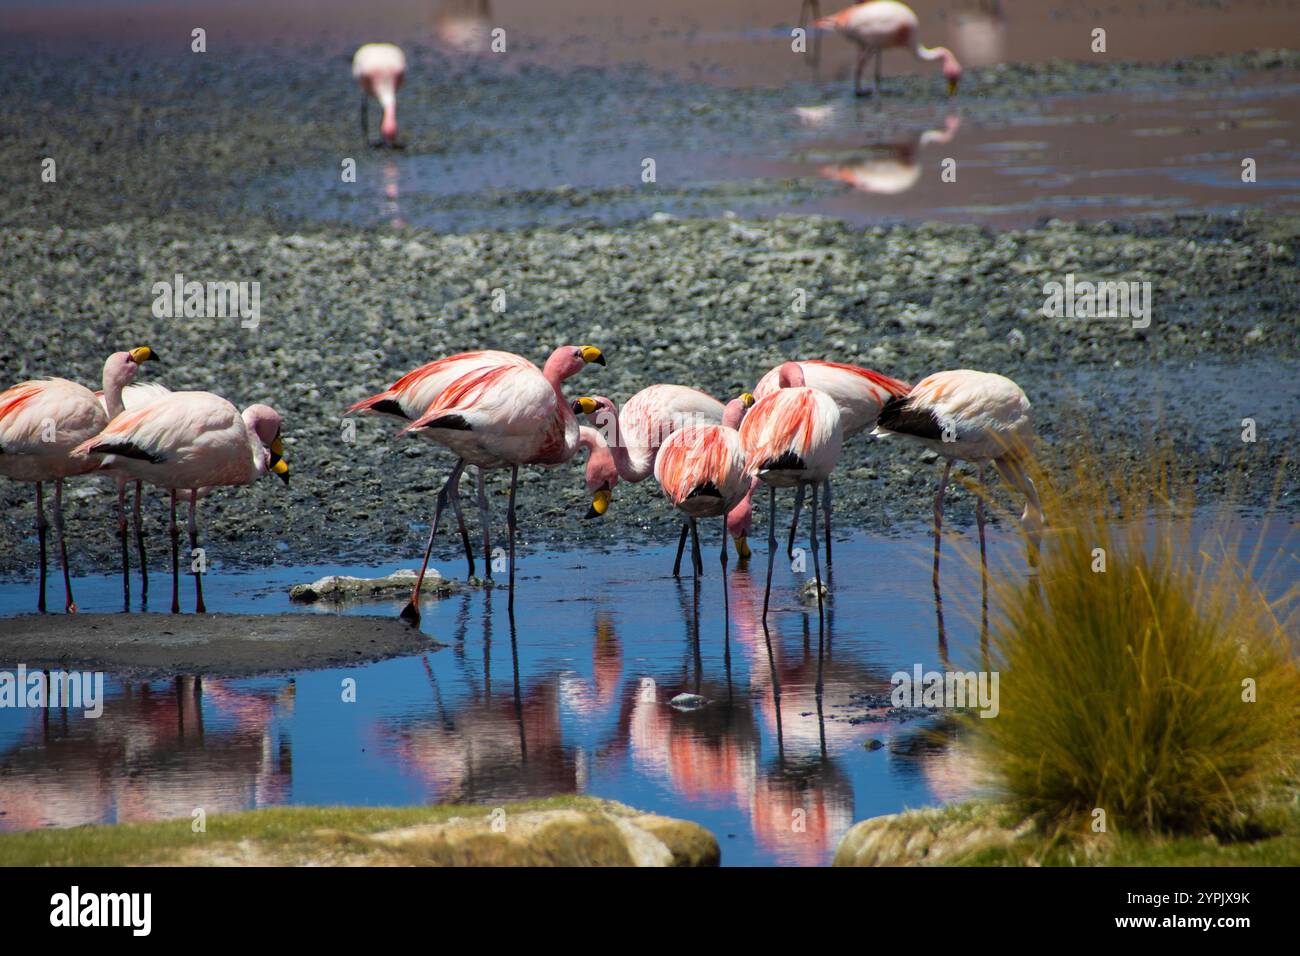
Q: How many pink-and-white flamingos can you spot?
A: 12